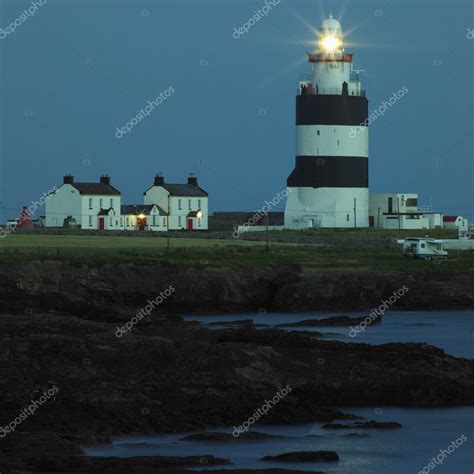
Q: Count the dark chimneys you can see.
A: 4